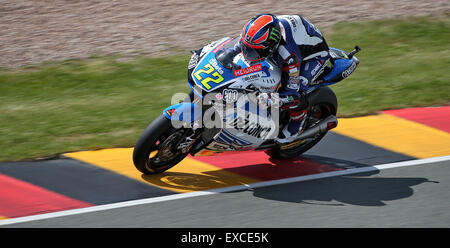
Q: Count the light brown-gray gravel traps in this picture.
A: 1